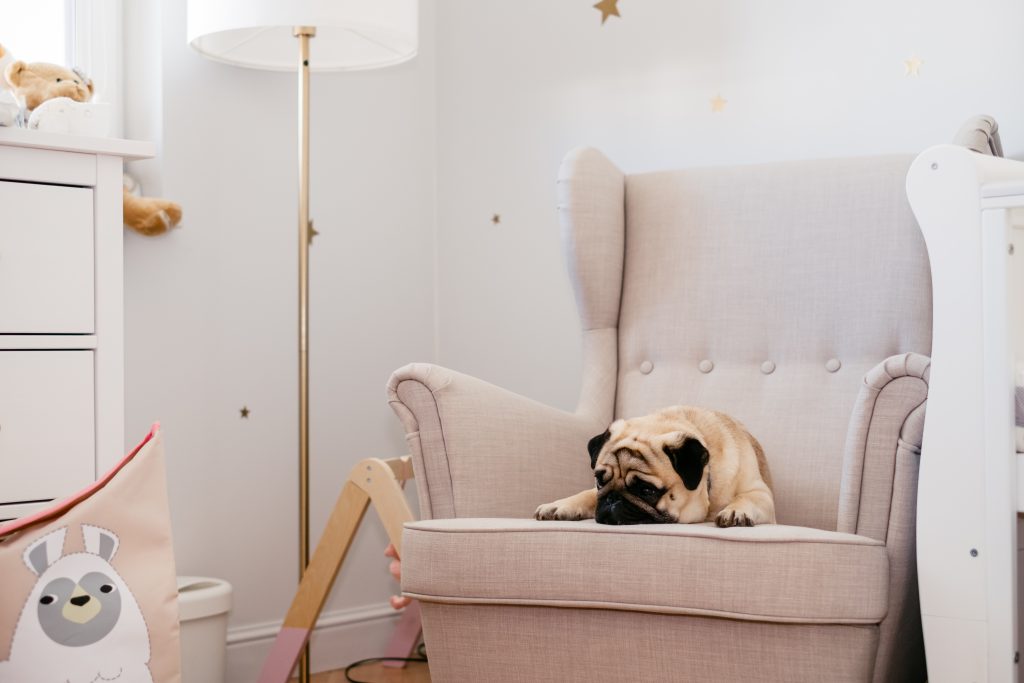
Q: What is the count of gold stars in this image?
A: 6